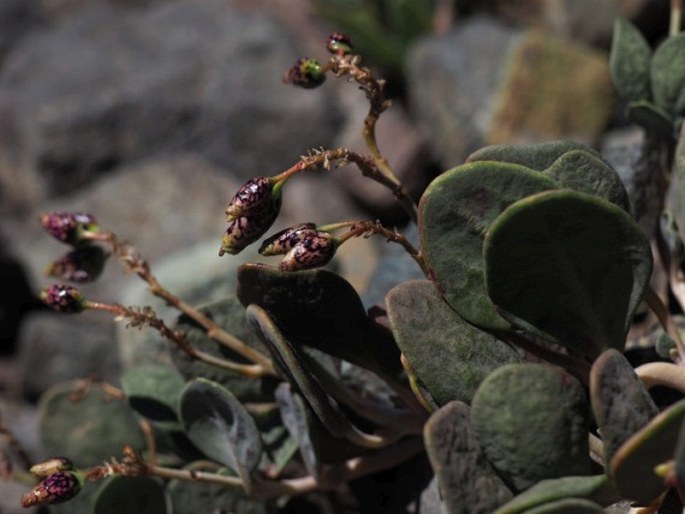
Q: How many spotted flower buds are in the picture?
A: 11